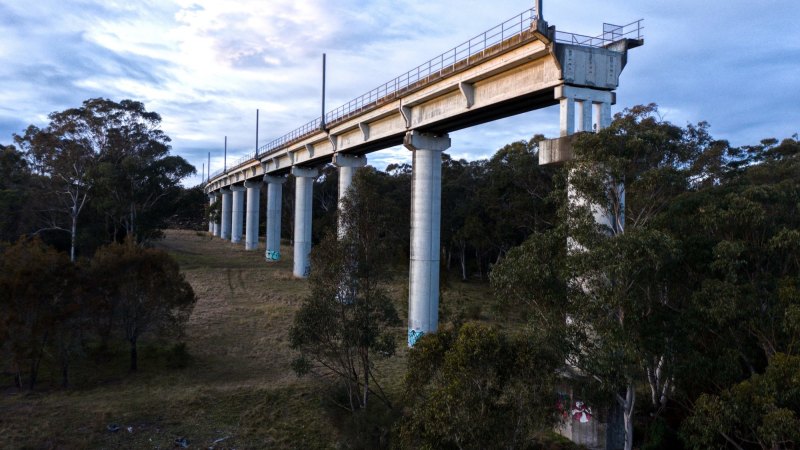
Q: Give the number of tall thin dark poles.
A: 6